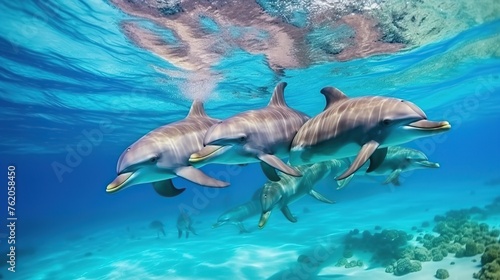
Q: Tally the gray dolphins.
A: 6